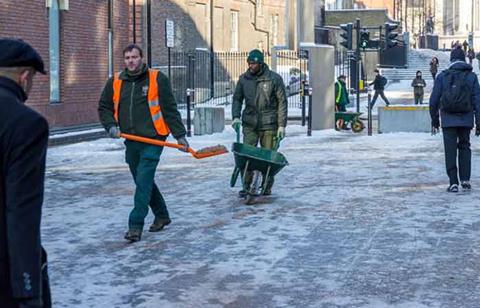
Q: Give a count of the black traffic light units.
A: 3